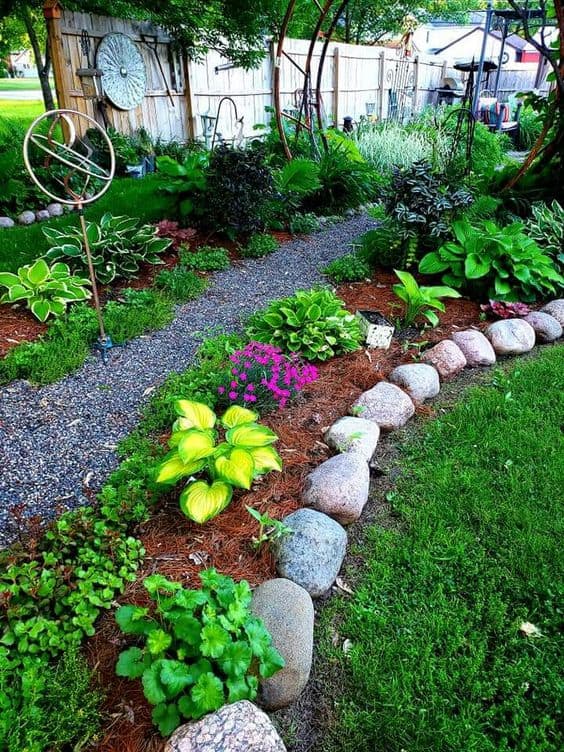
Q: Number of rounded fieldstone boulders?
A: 12